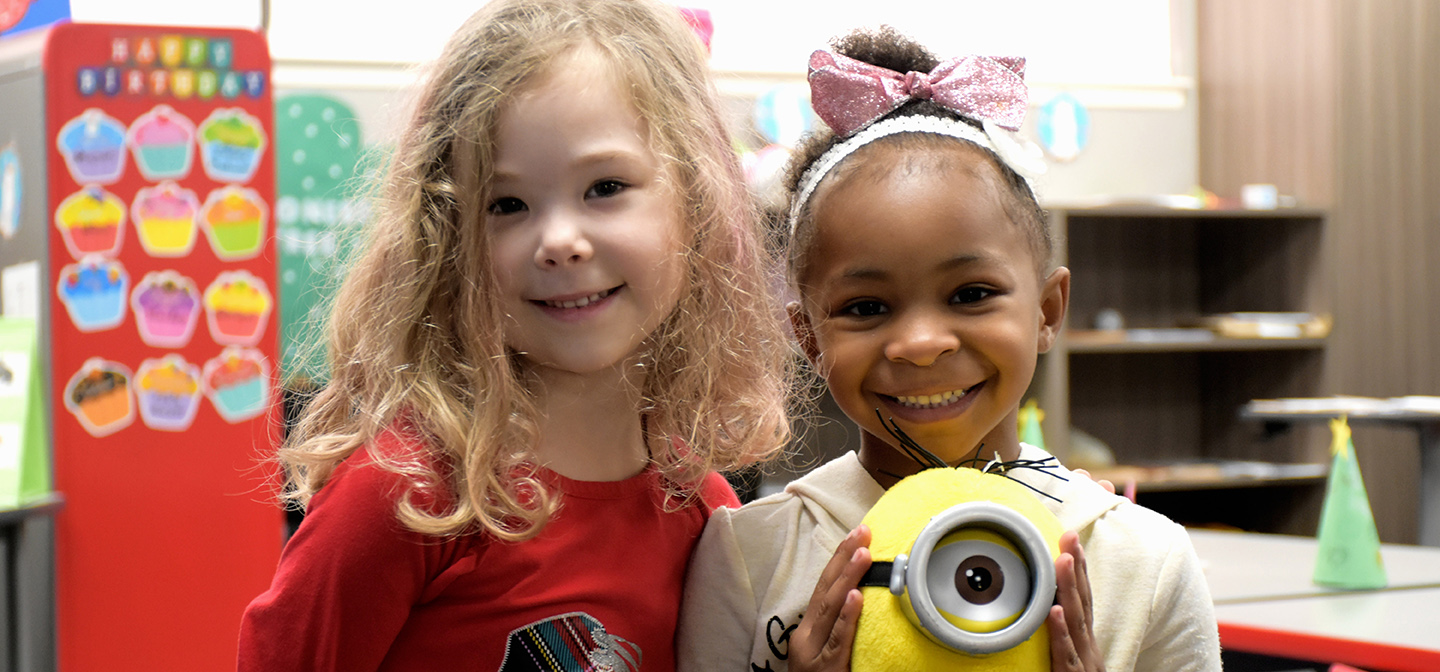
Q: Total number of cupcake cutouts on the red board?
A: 12